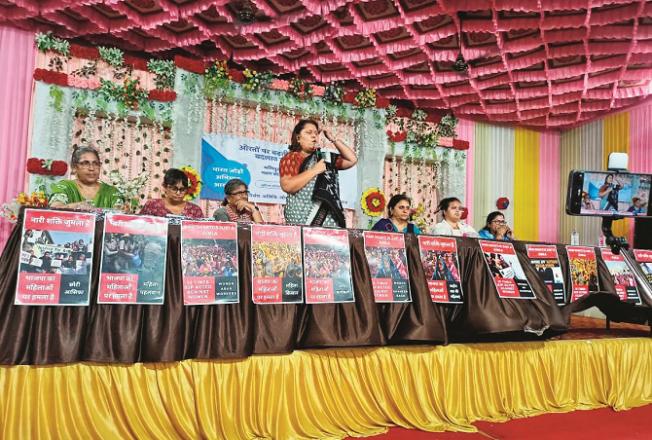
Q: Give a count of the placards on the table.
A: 12